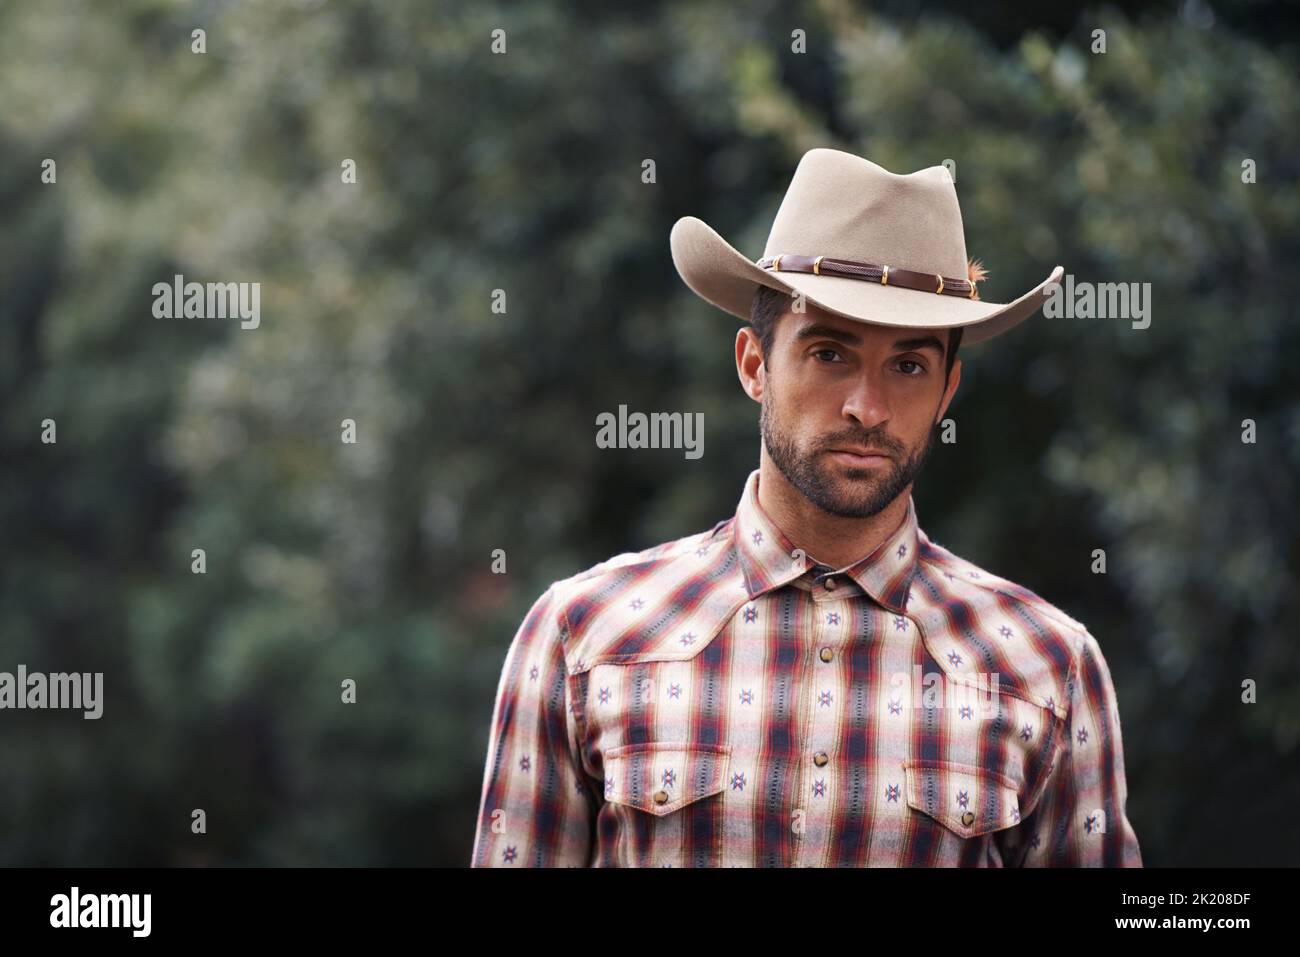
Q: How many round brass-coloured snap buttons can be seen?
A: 5